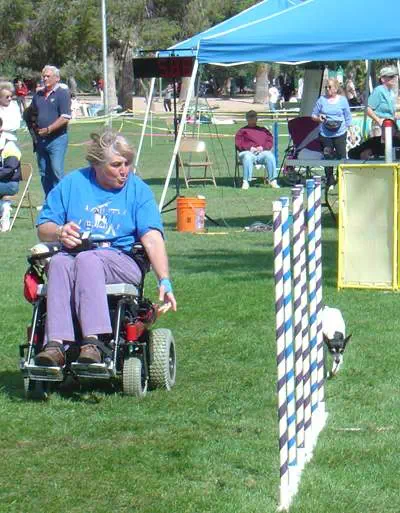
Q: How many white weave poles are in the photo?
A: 6